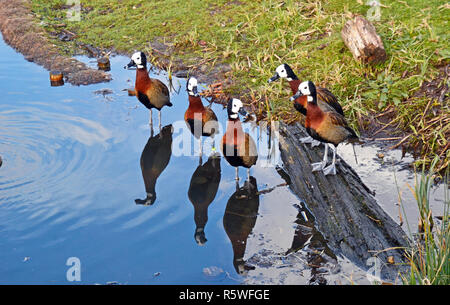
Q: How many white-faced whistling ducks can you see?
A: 5